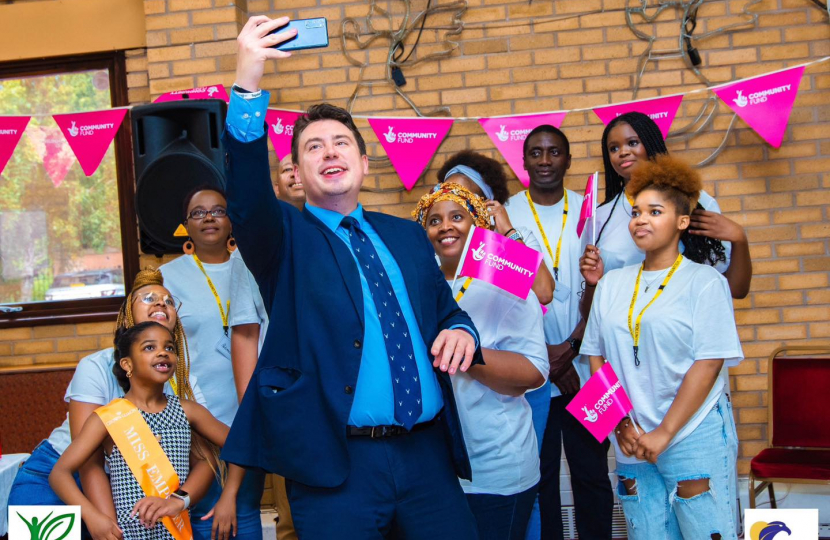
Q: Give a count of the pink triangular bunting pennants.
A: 8